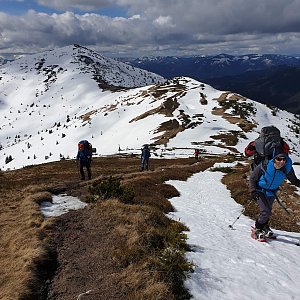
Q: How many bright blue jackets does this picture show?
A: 1